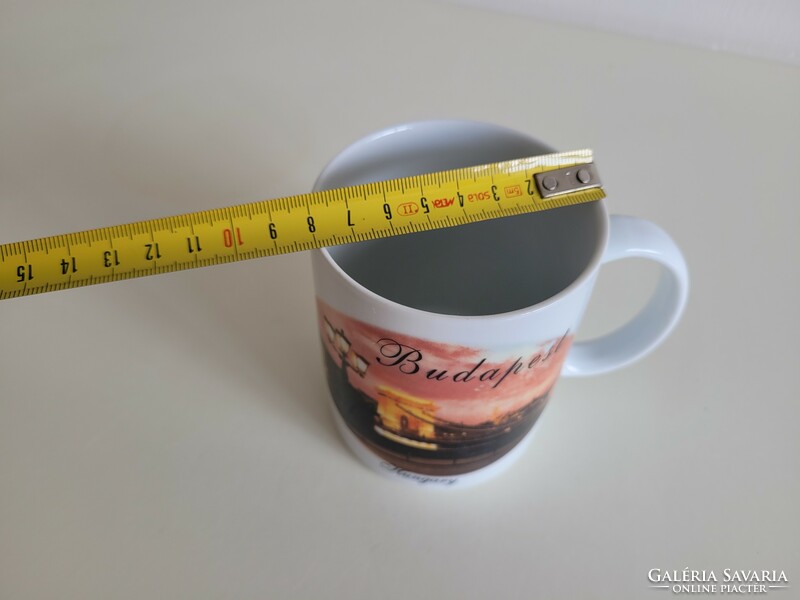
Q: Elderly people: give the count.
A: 0